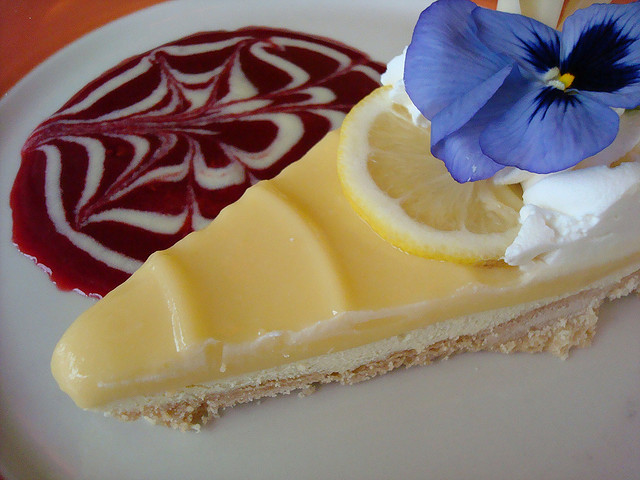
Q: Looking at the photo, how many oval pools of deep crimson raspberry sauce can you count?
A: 1